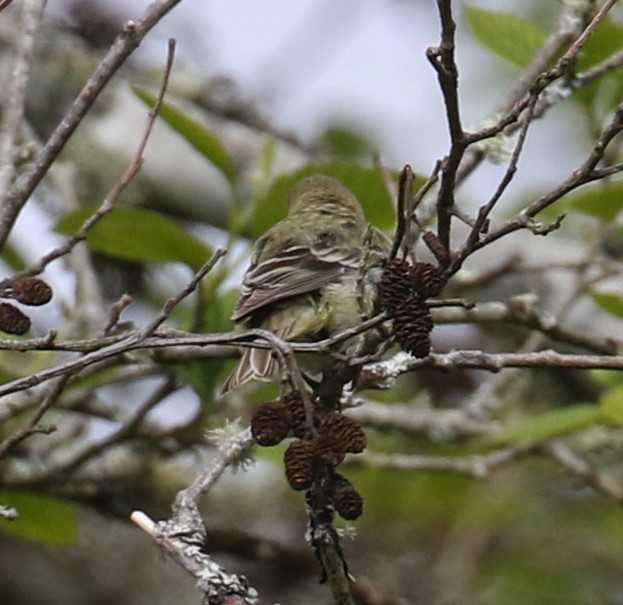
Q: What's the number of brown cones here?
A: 11